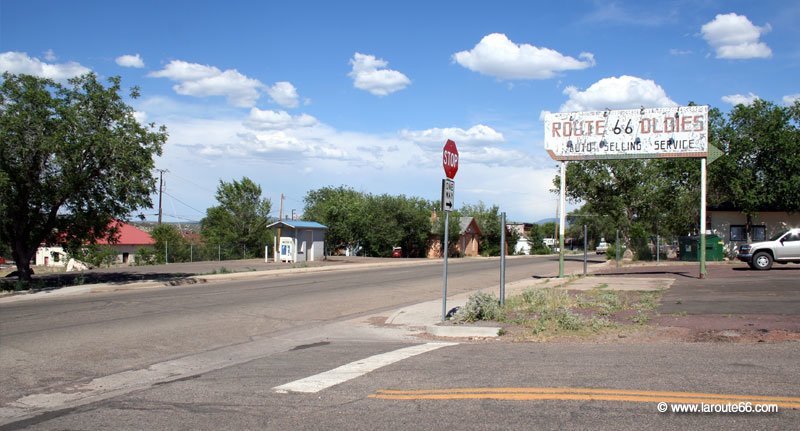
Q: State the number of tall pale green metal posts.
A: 2